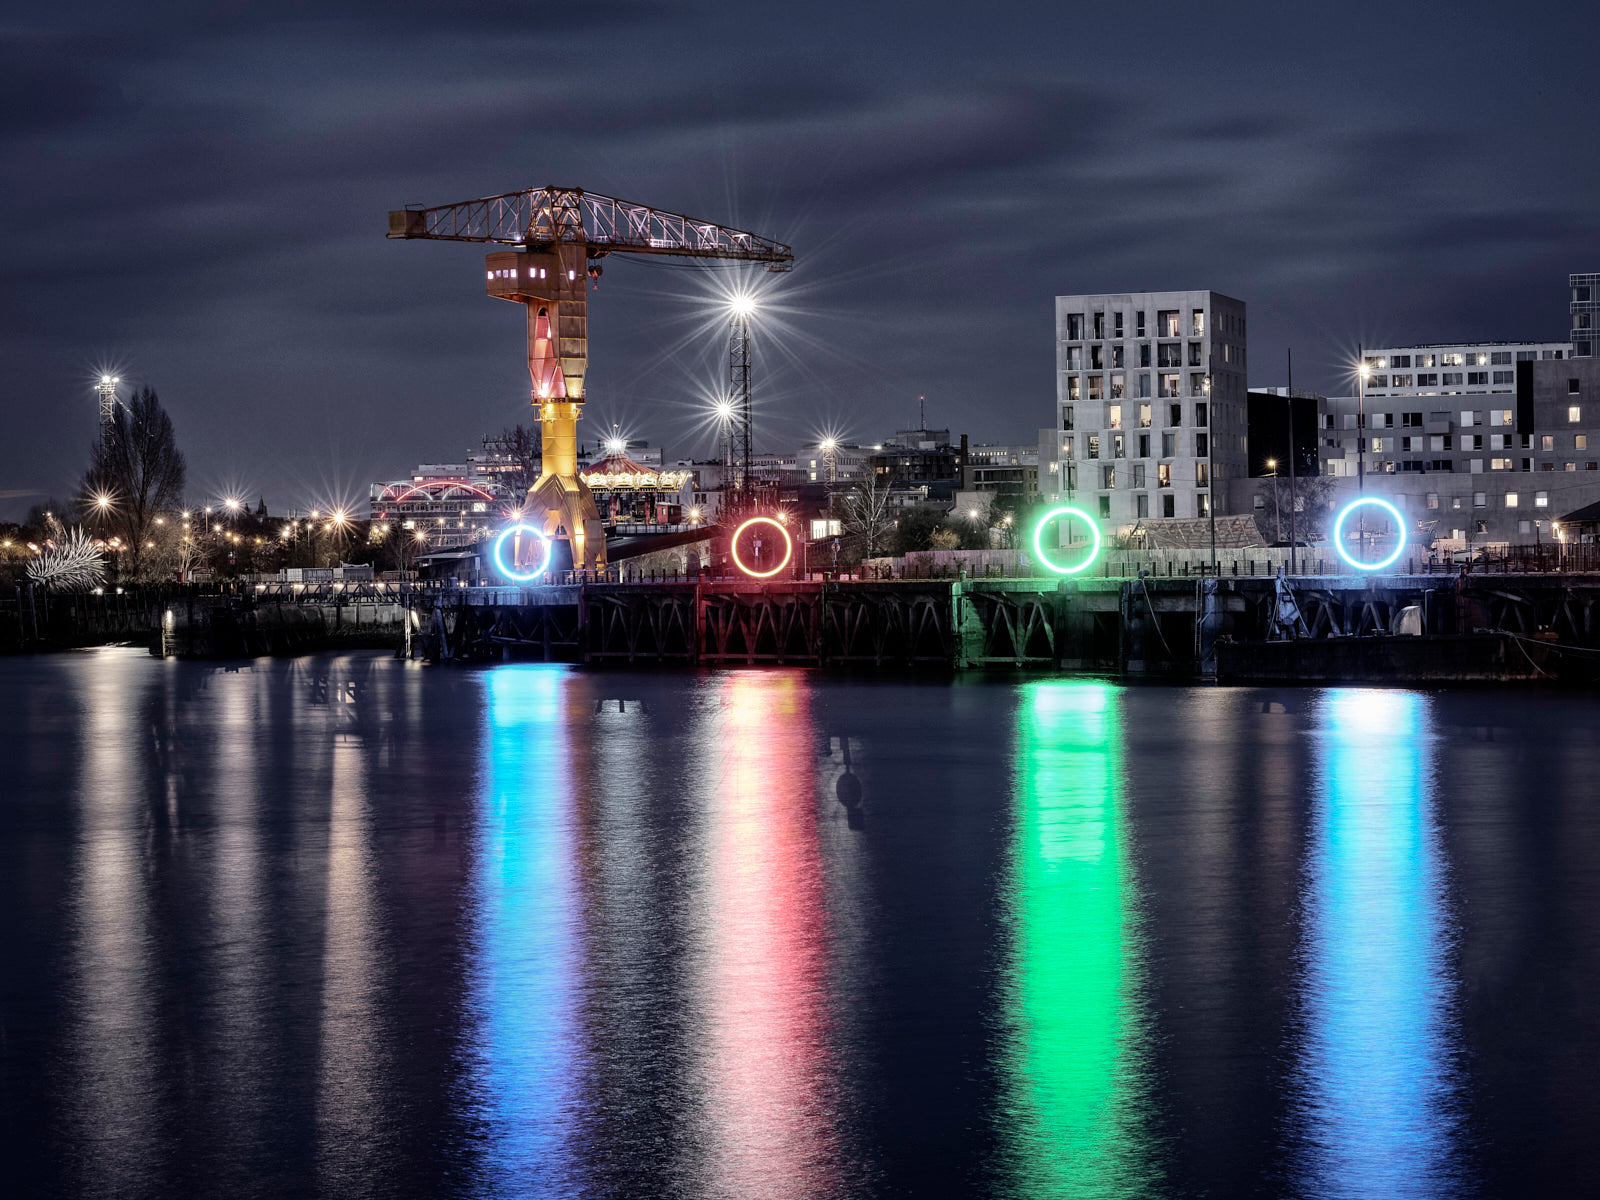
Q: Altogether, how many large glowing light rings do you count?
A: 4